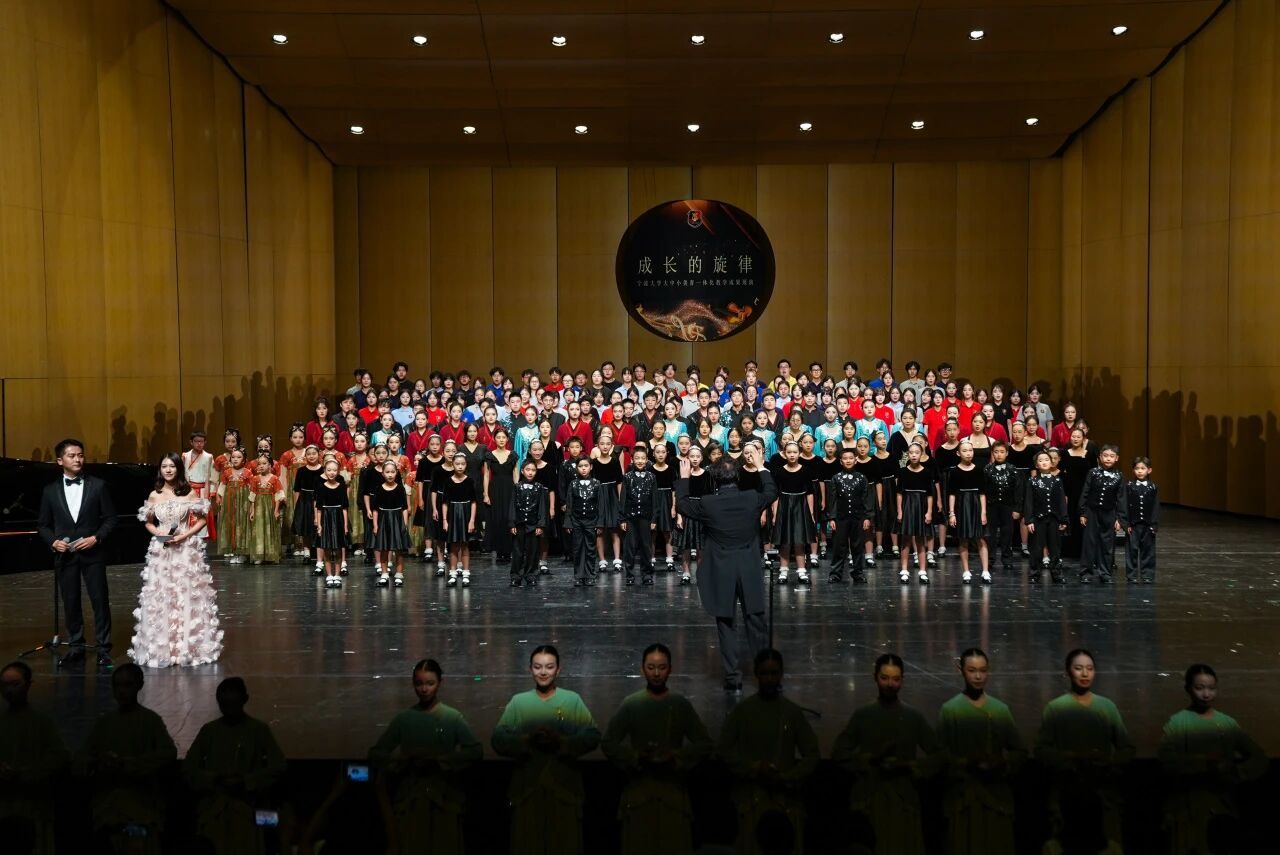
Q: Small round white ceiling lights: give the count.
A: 14